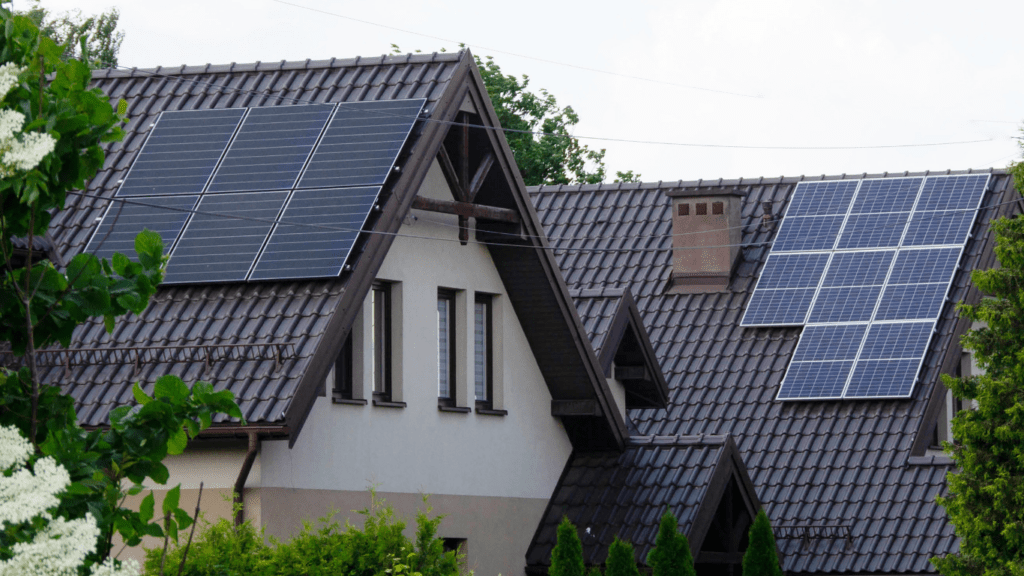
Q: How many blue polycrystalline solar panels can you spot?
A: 8